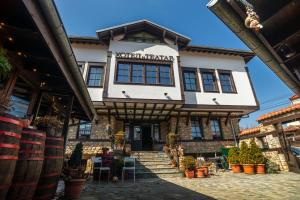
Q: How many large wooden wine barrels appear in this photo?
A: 3